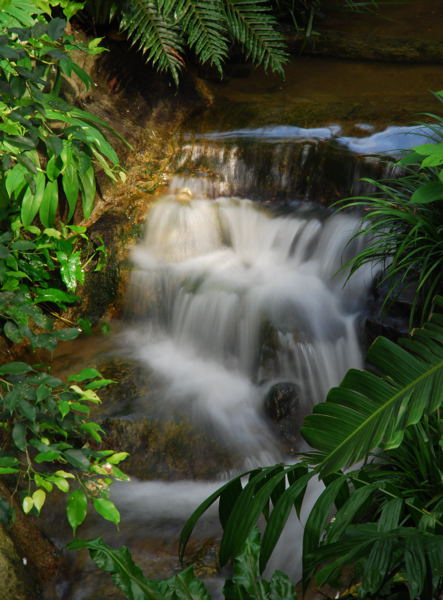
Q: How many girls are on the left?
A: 0